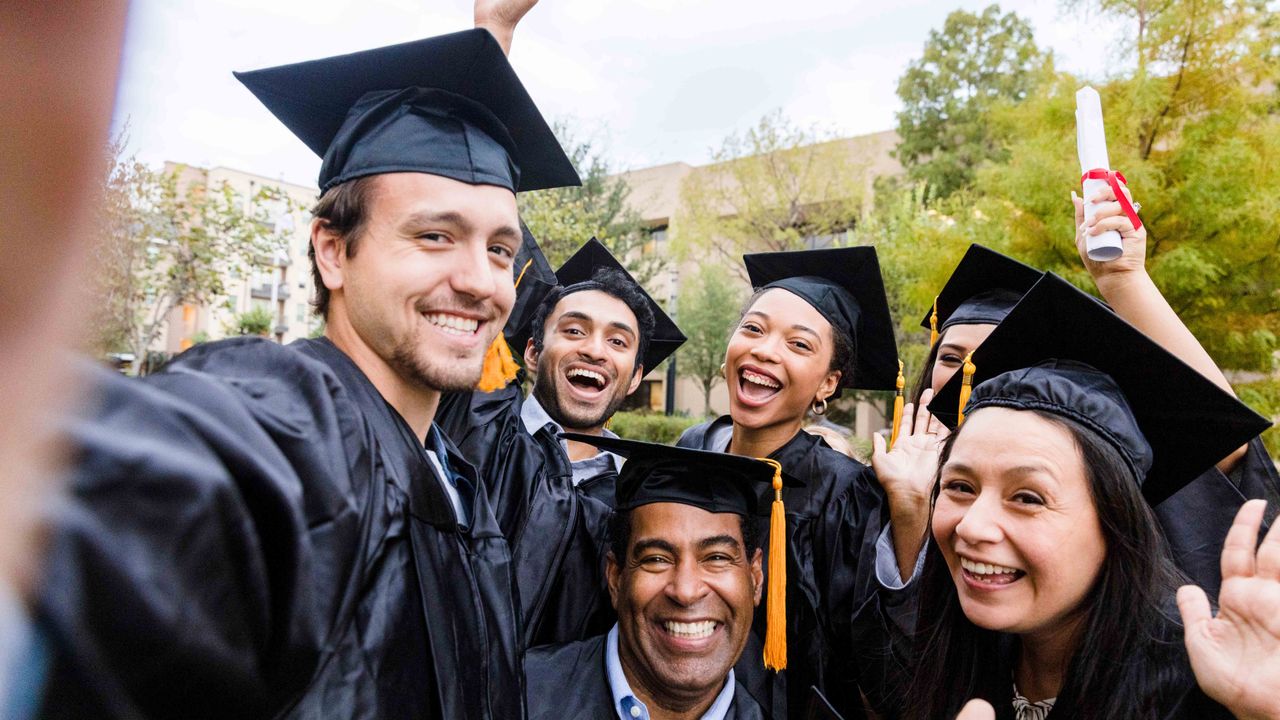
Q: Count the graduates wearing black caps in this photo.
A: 6